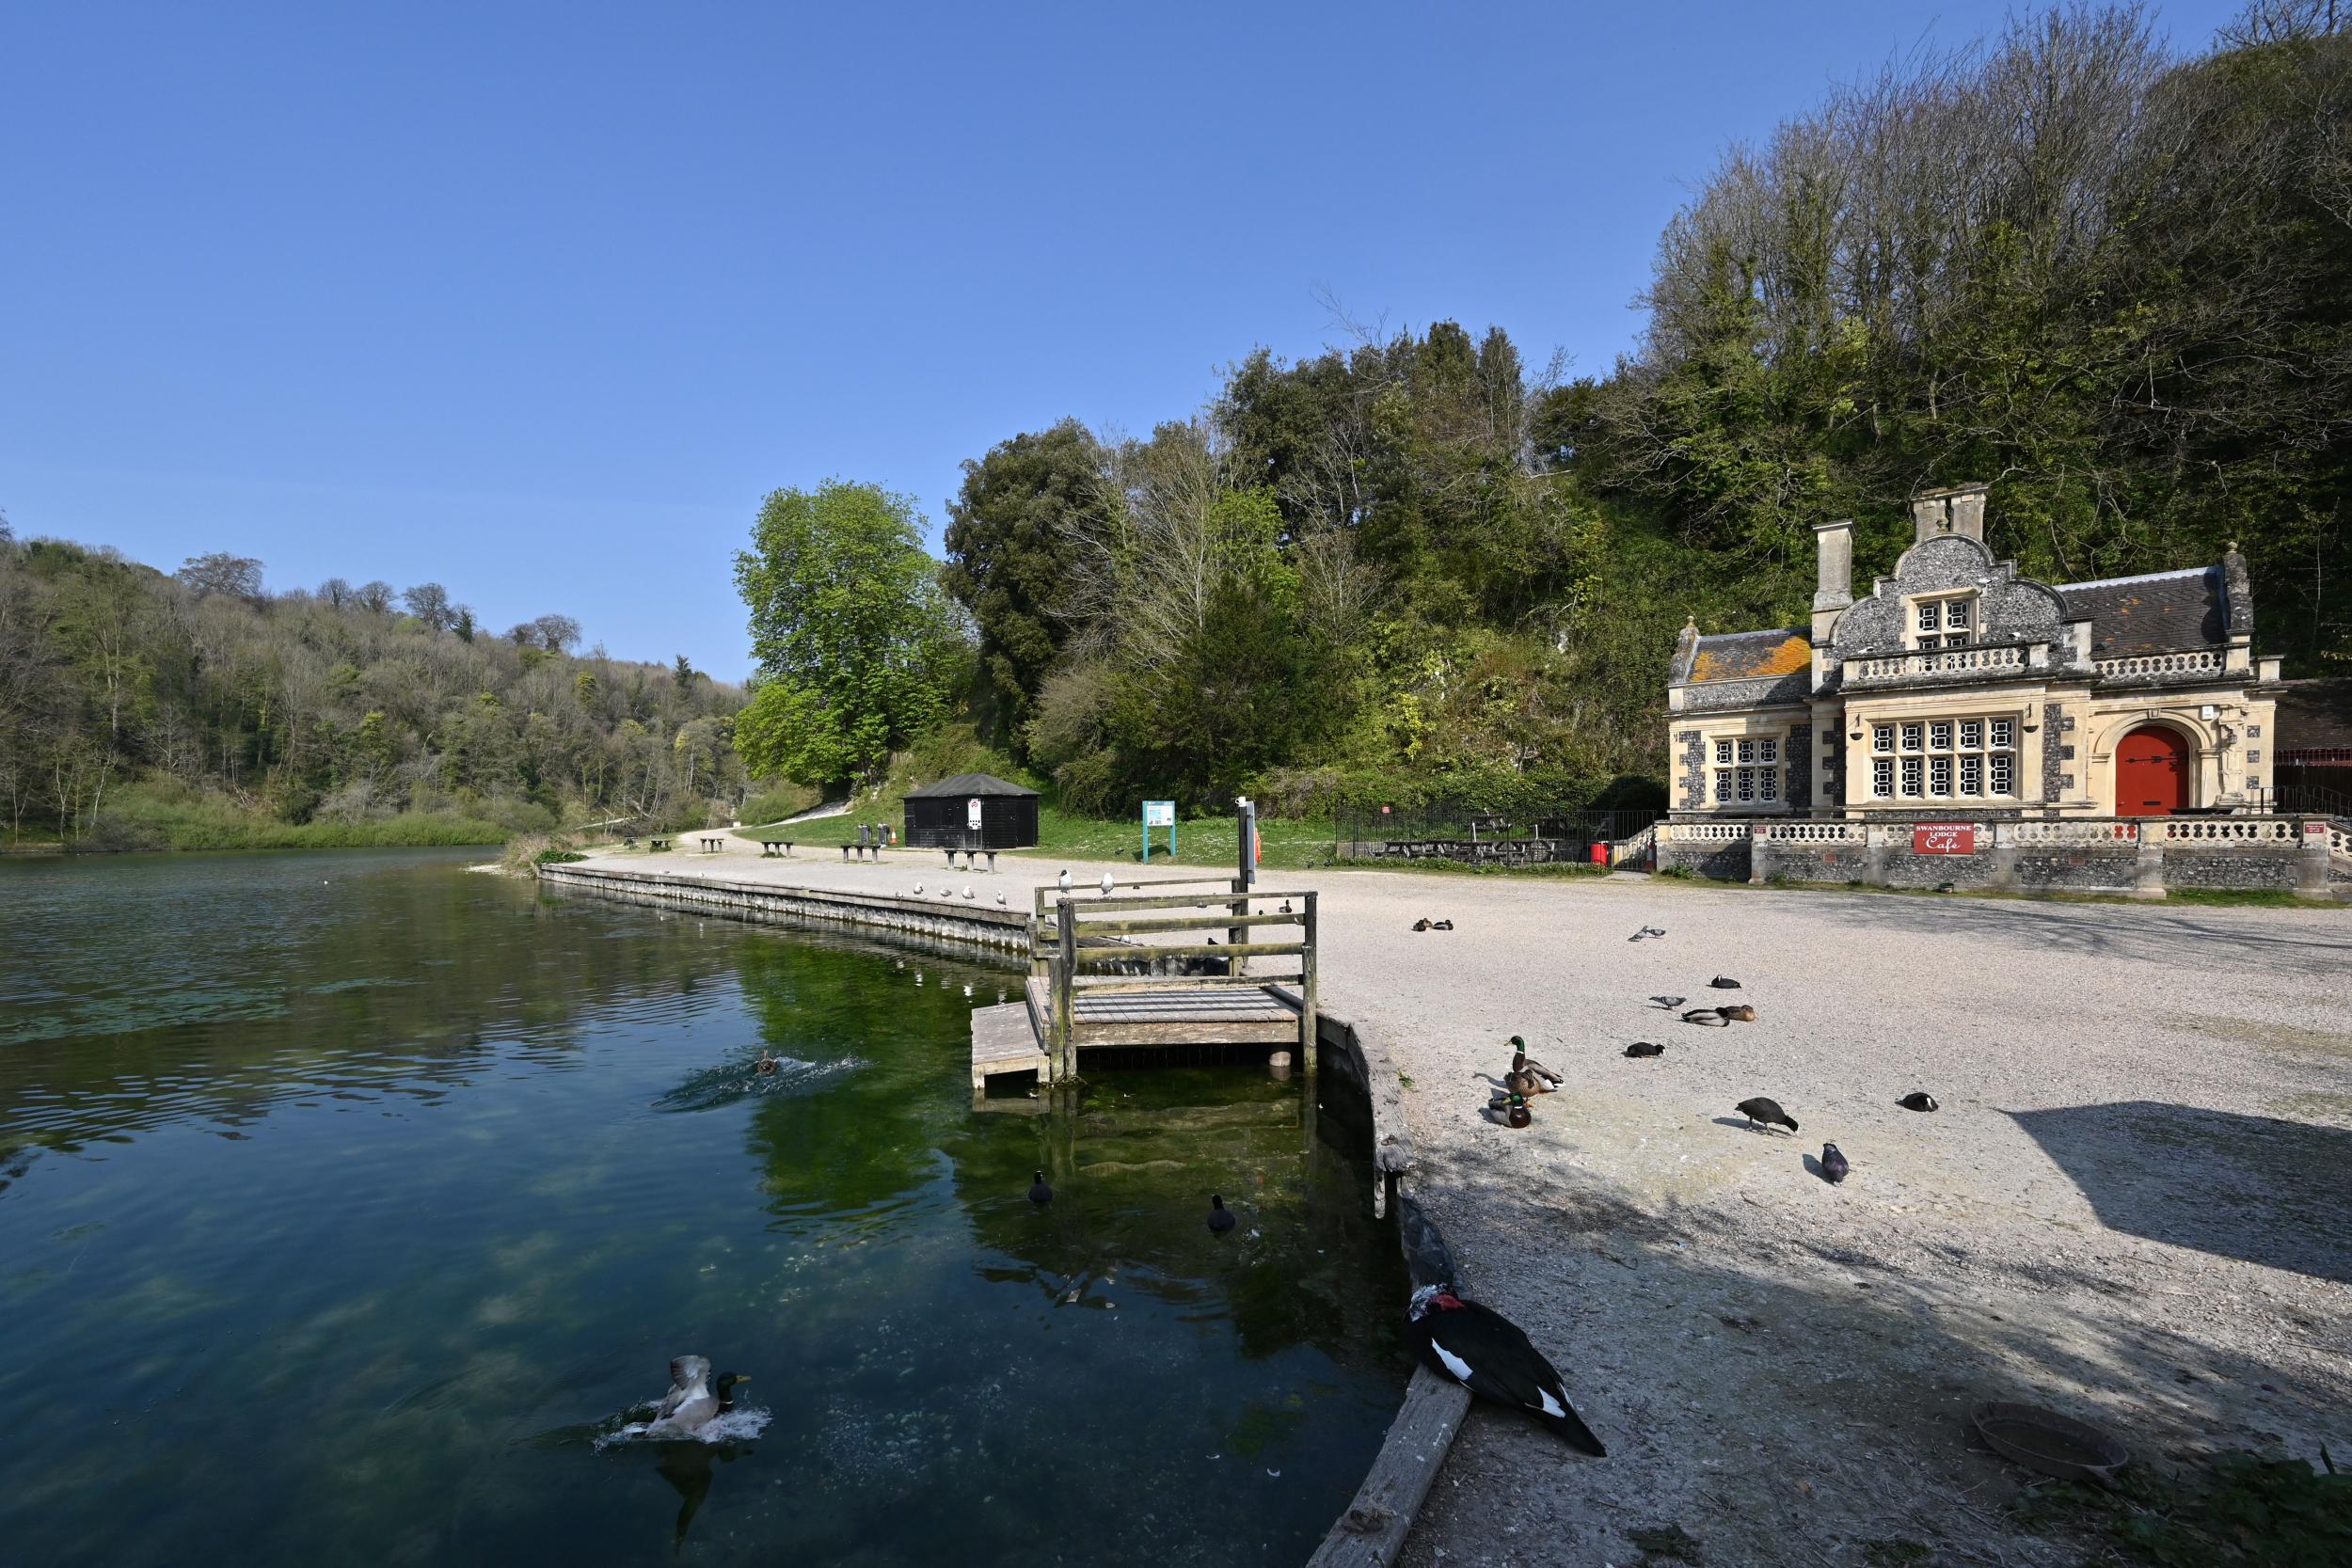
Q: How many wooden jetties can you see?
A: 1